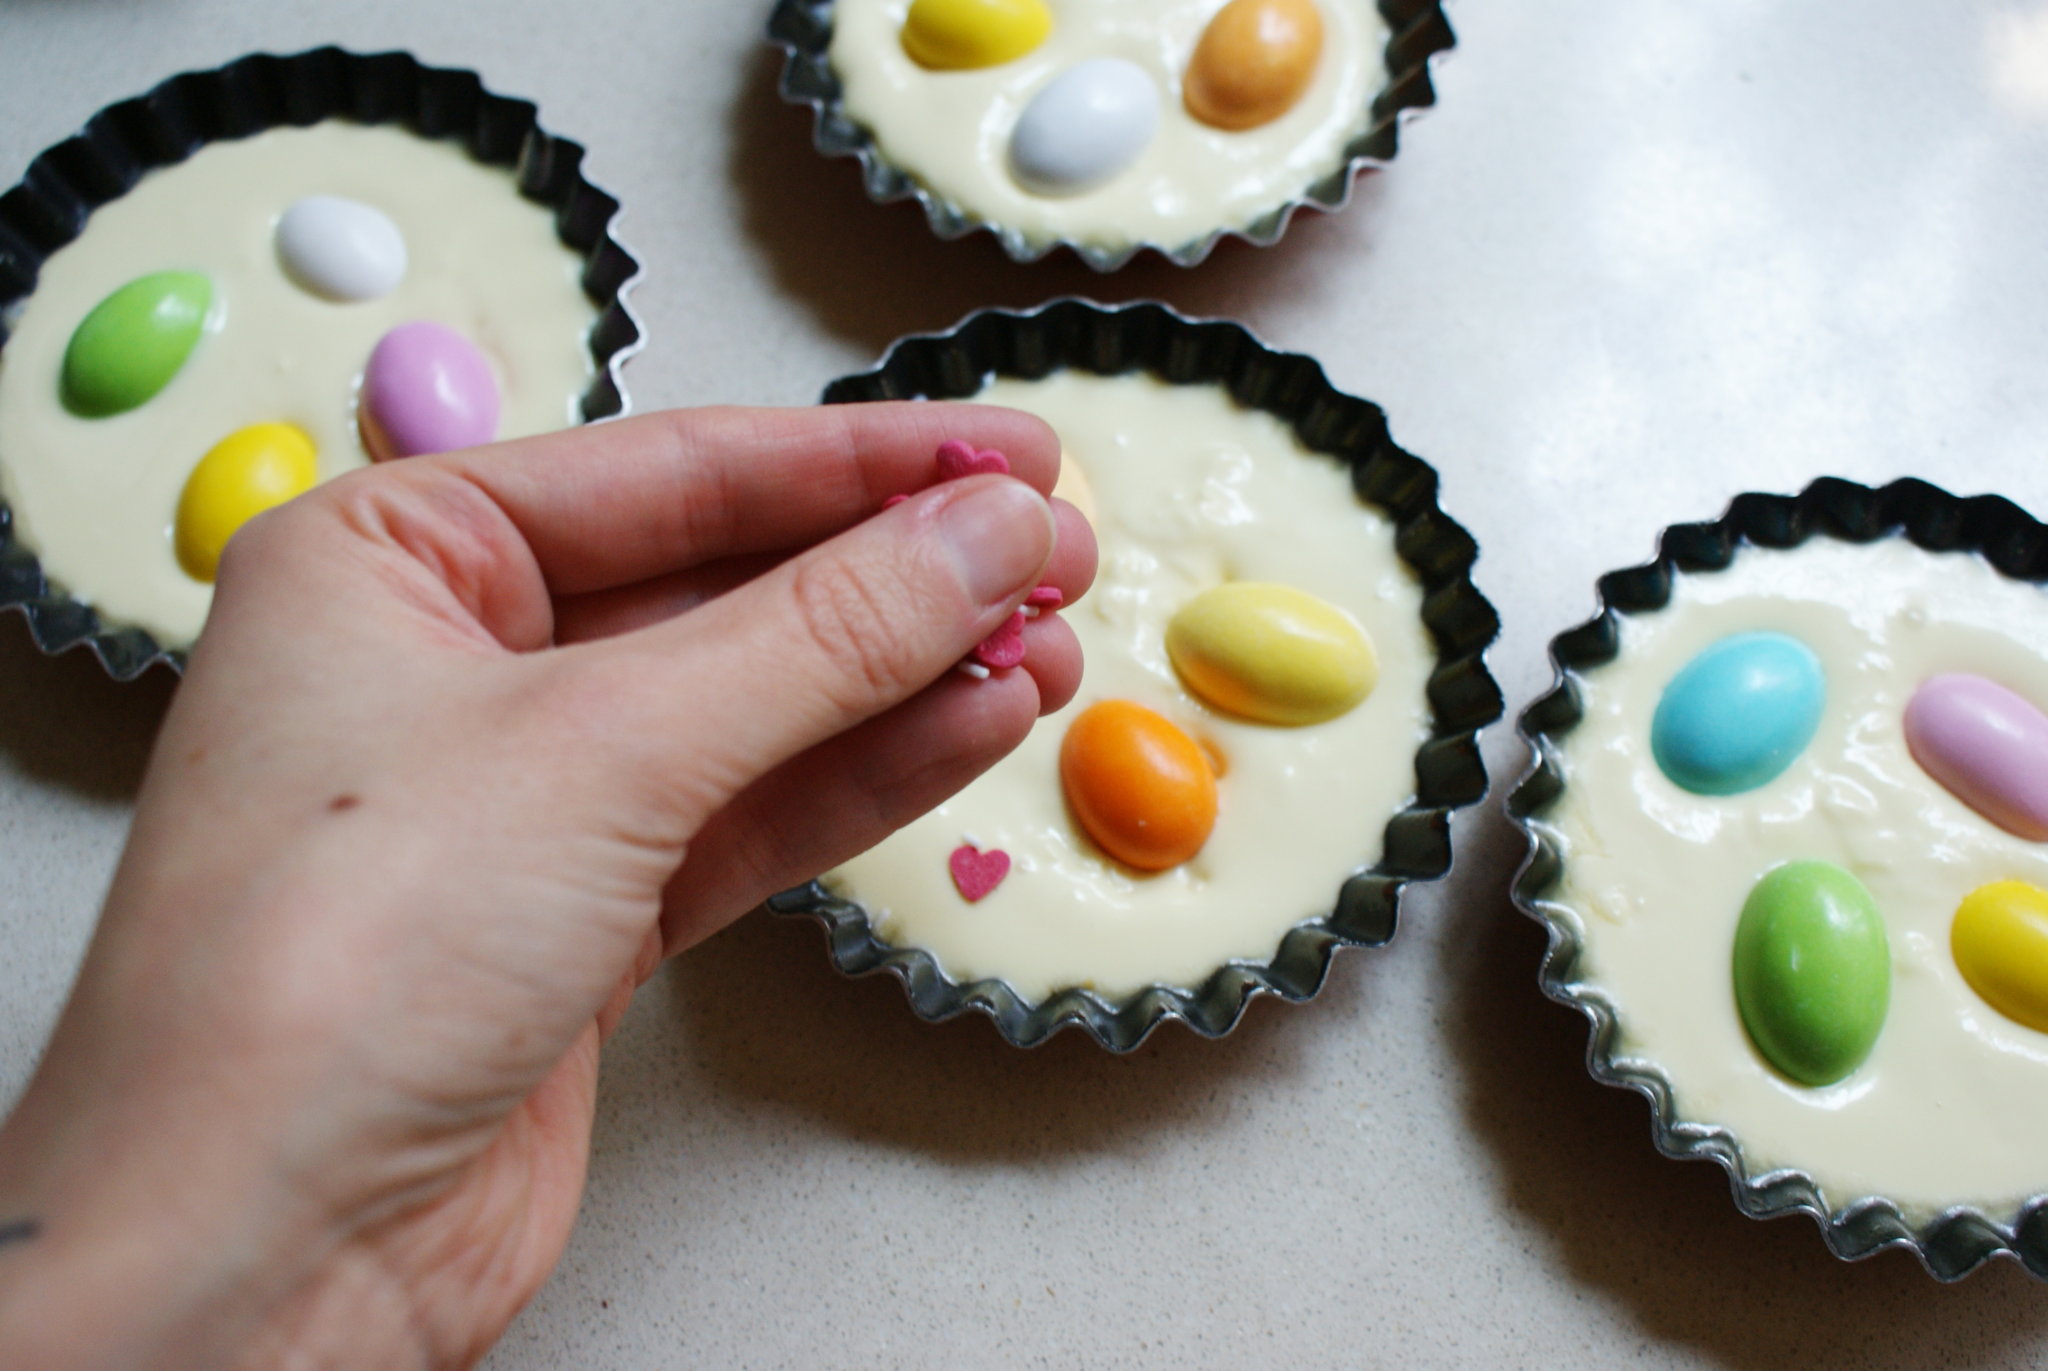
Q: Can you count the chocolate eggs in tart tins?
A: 14